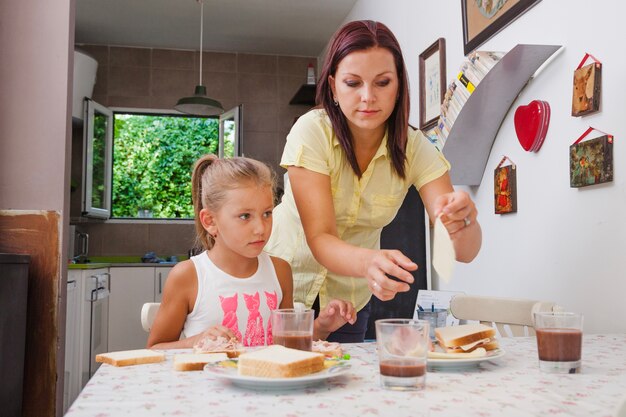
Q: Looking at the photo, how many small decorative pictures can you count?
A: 3